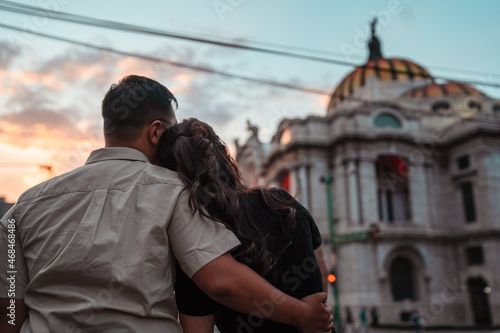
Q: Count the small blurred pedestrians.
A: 4